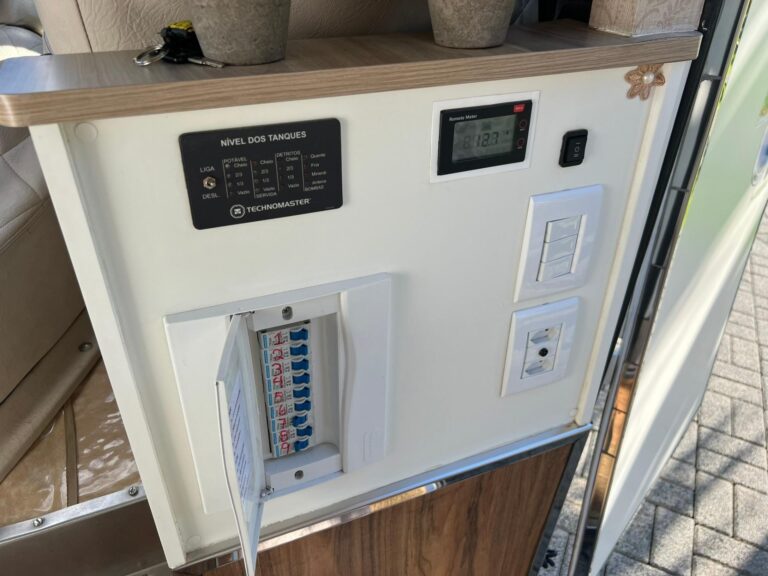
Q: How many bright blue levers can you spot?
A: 9